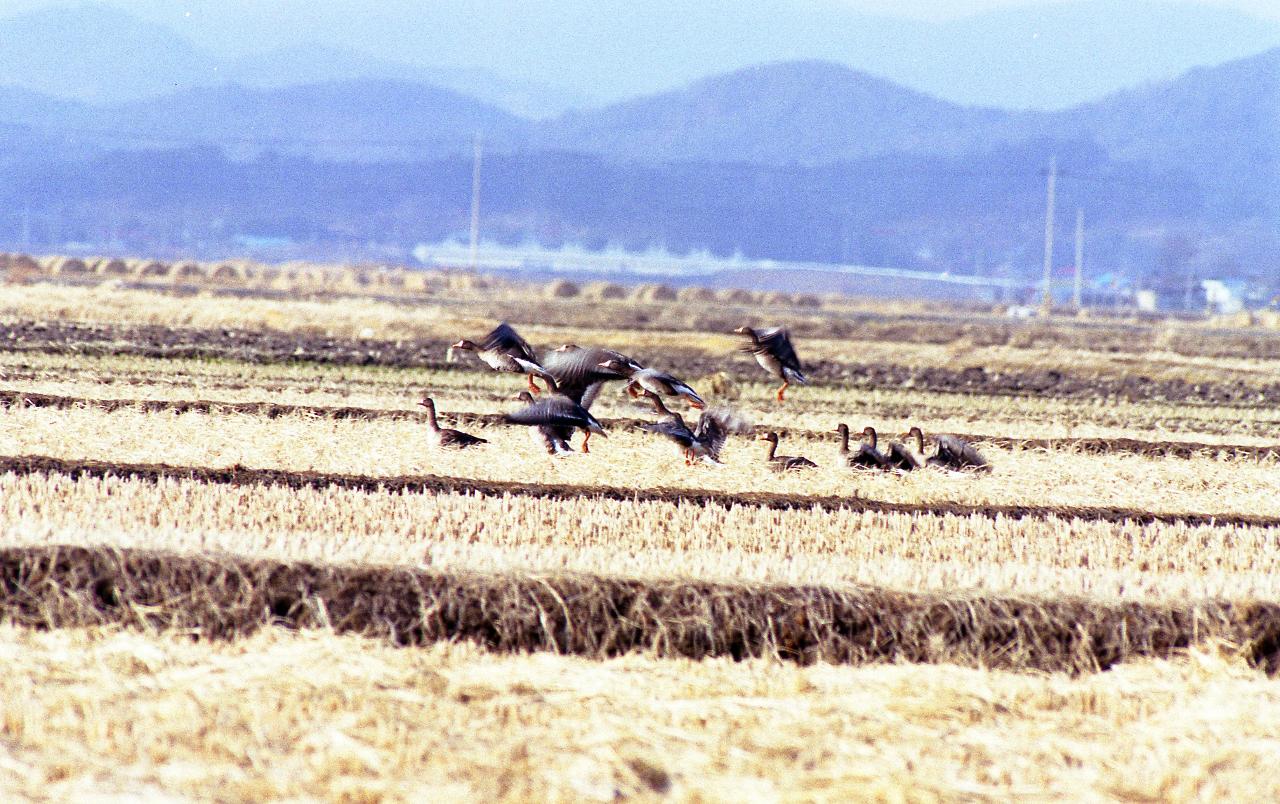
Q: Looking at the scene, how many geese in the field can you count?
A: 12